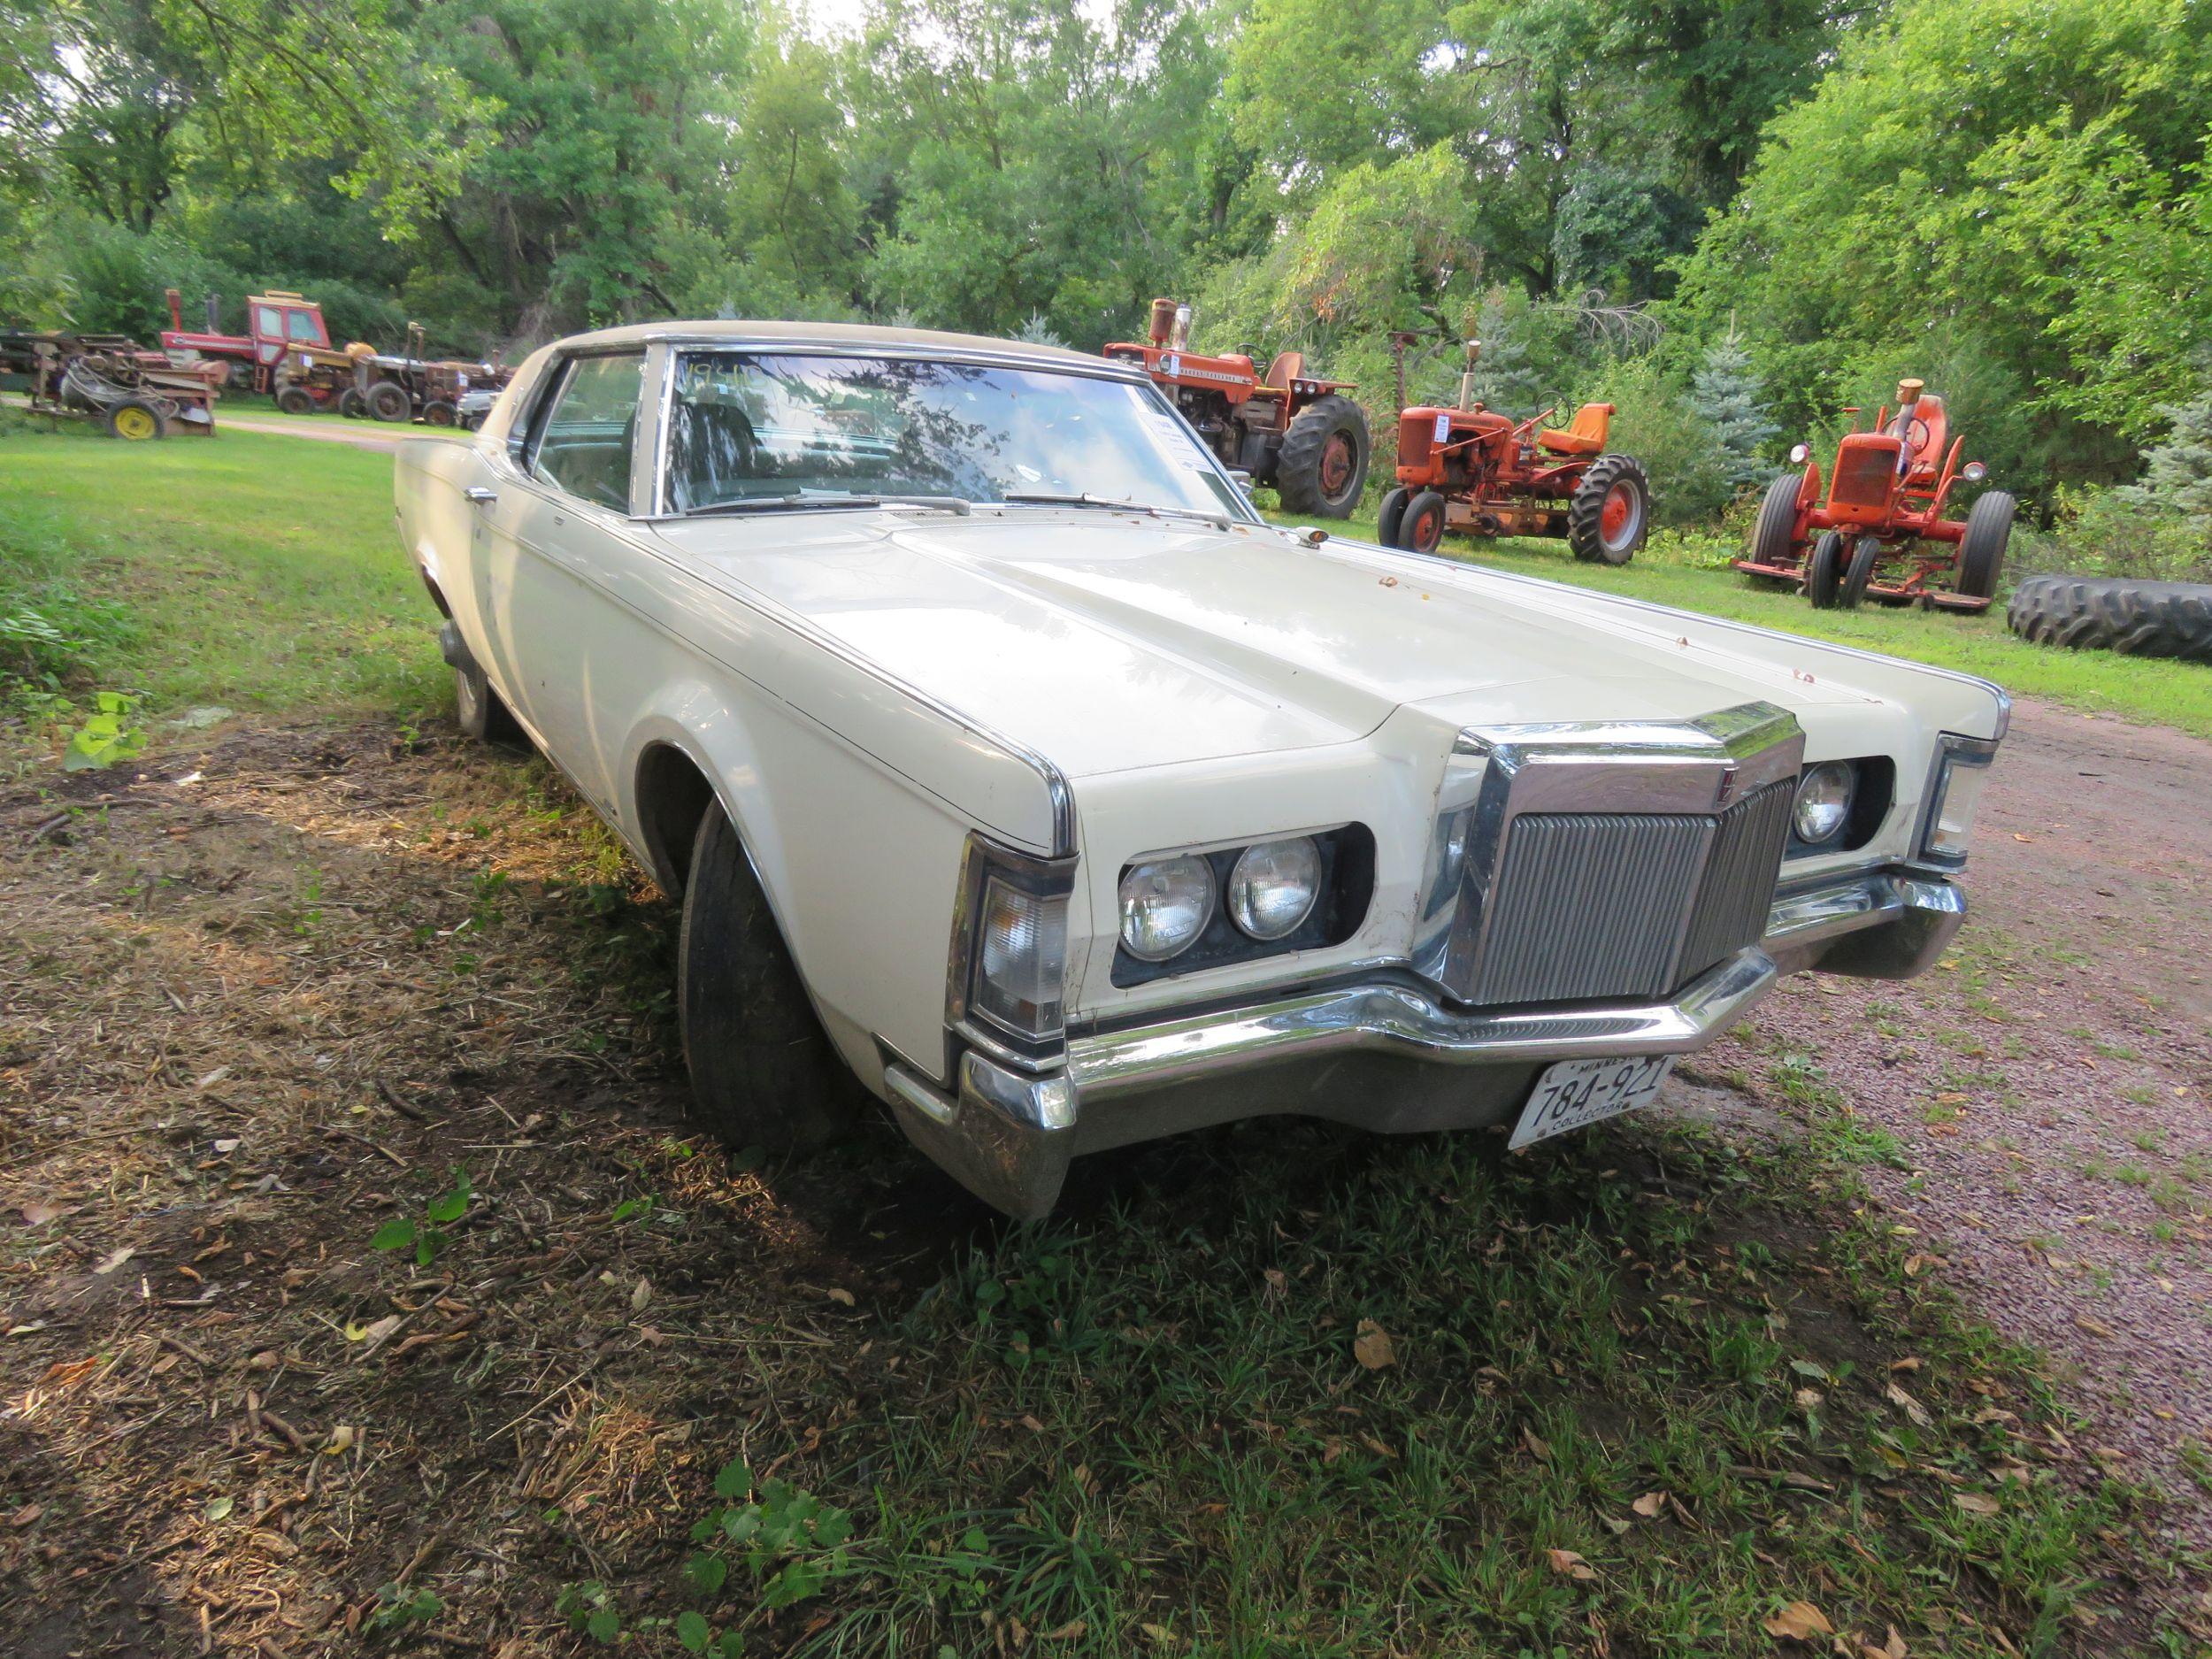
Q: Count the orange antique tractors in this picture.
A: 3